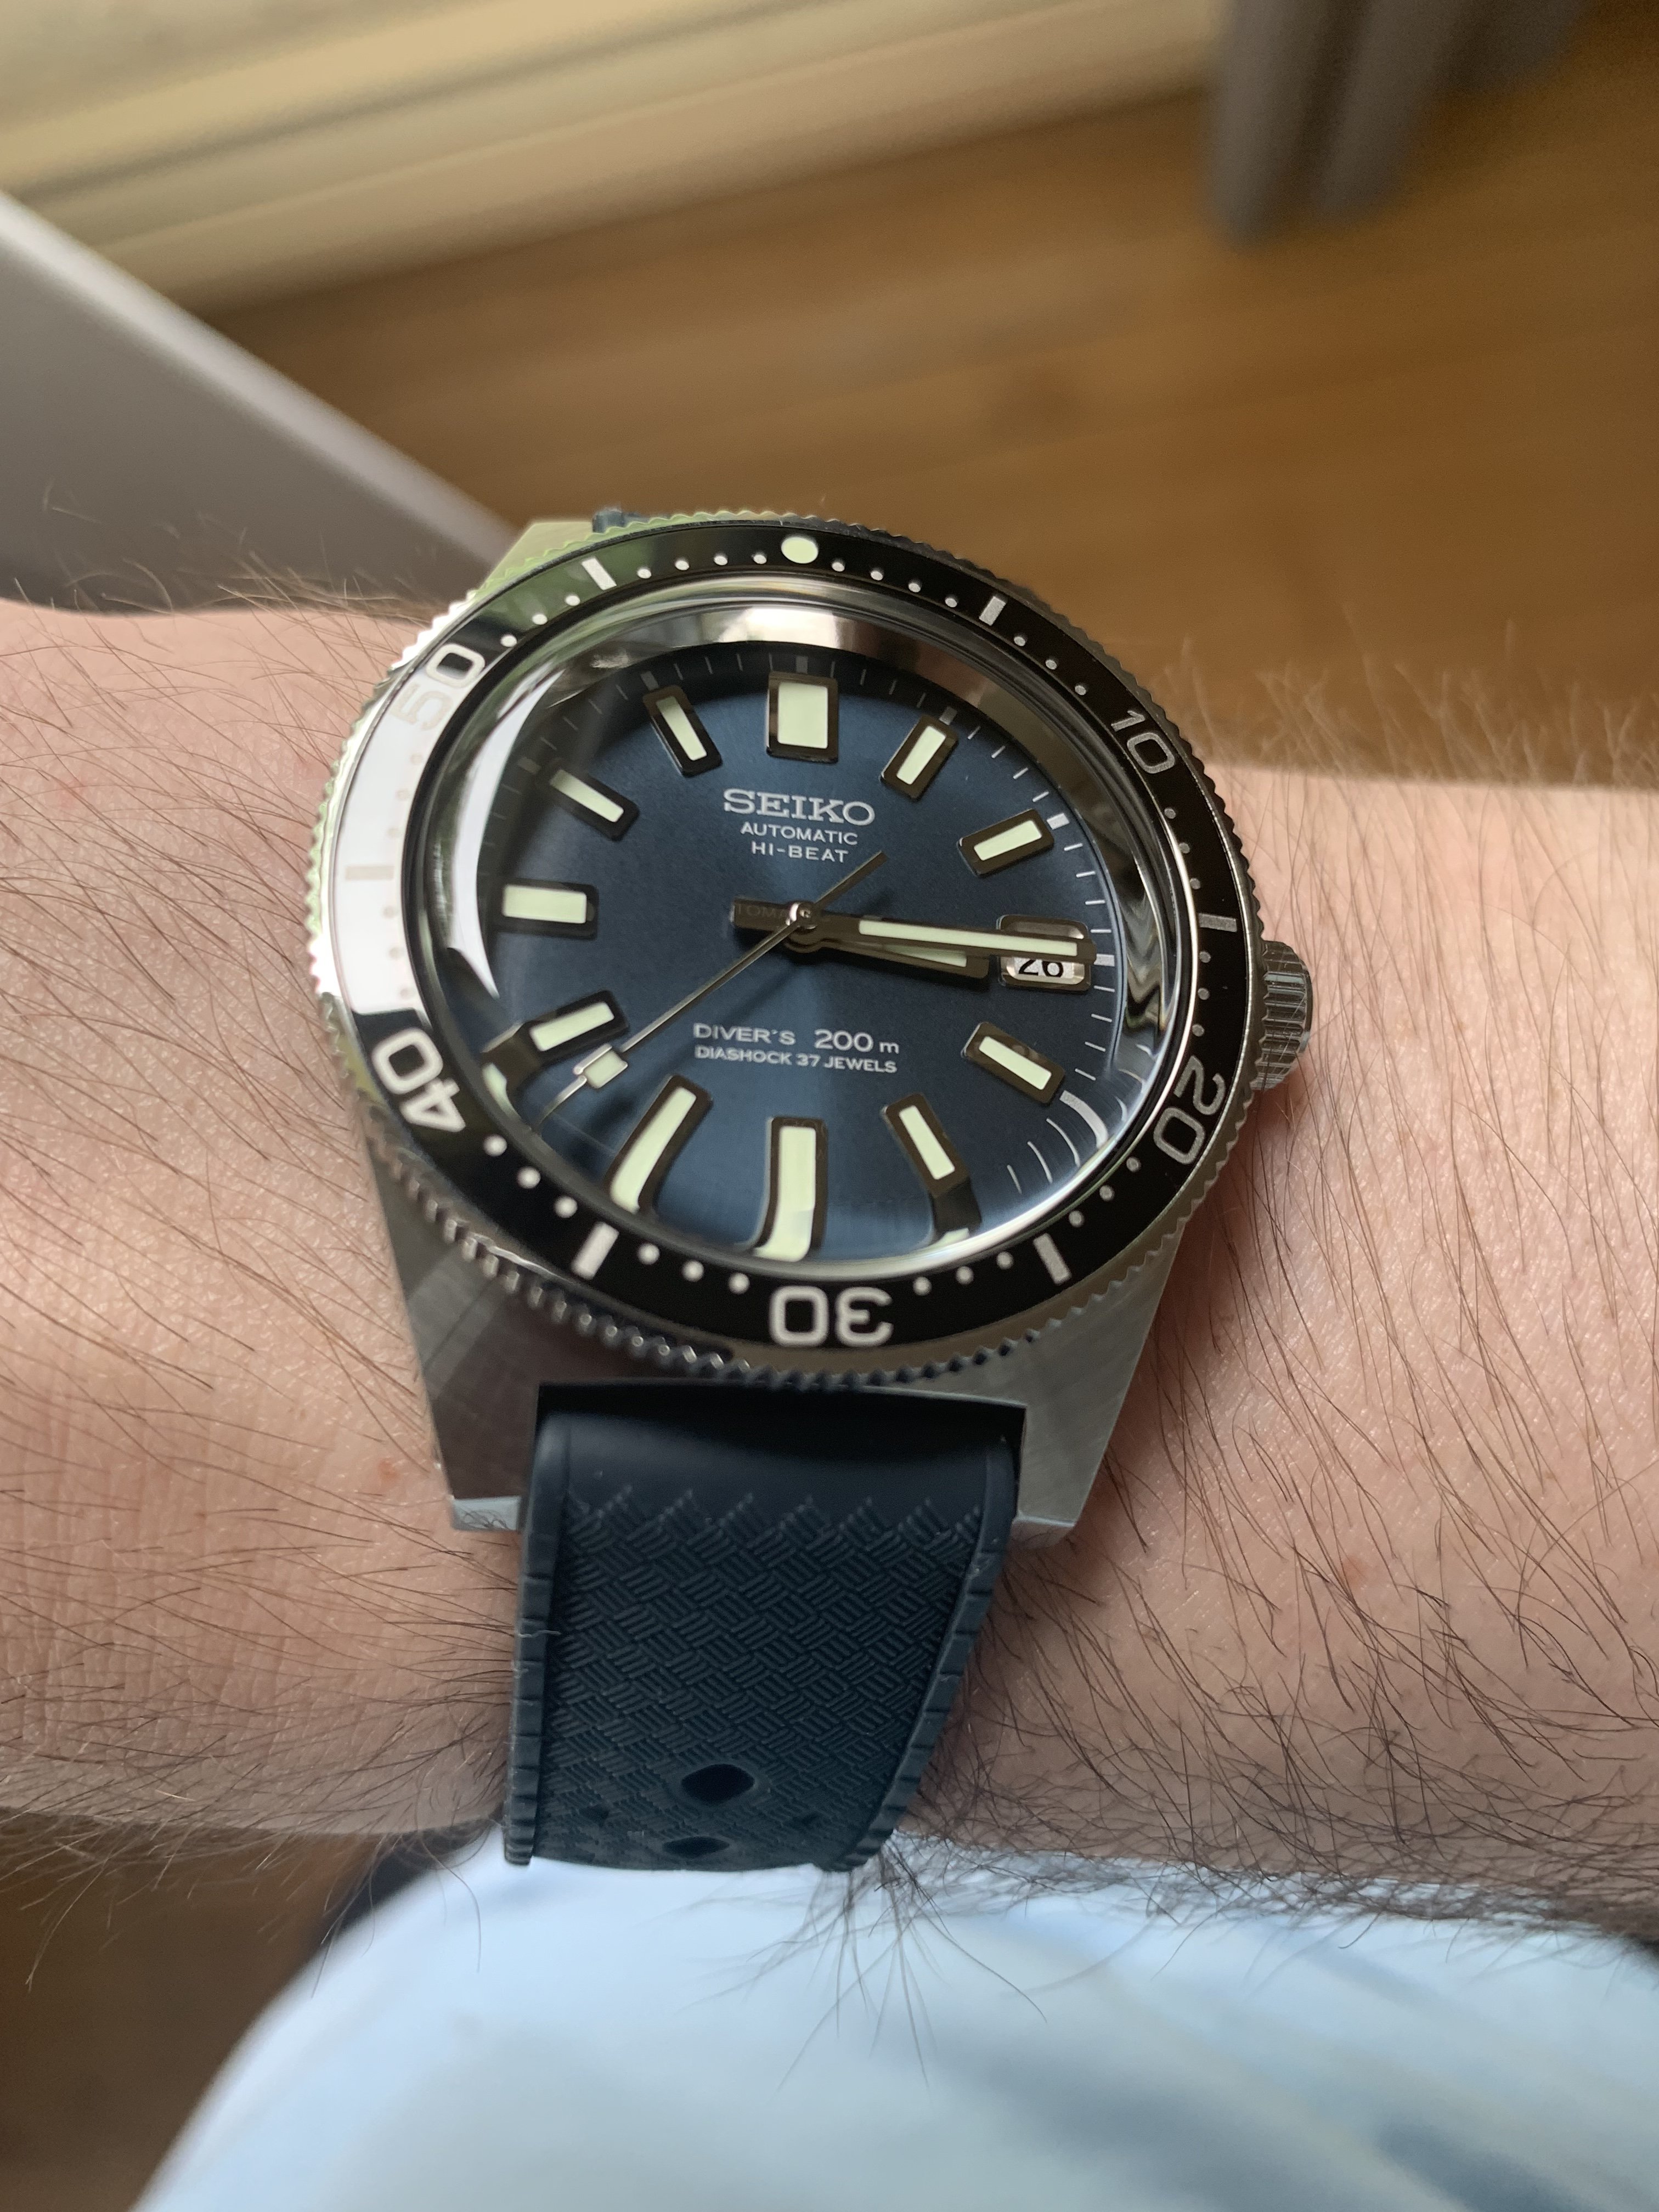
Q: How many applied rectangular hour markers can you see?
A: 11